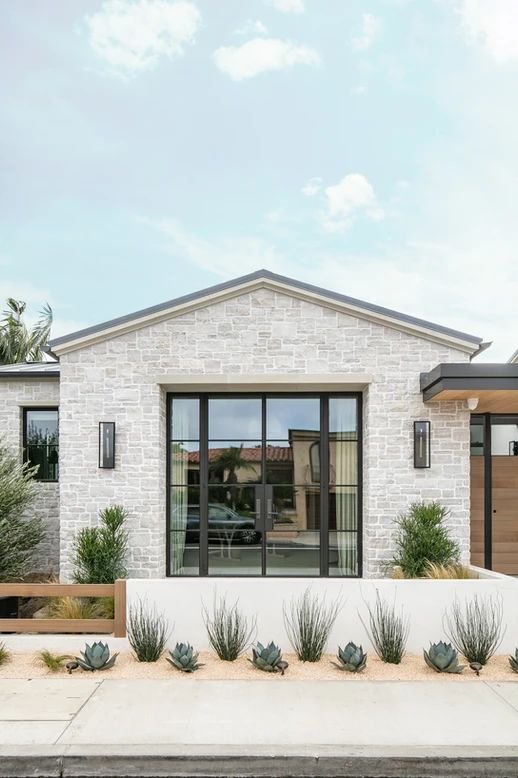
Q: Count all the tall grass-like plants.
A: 5